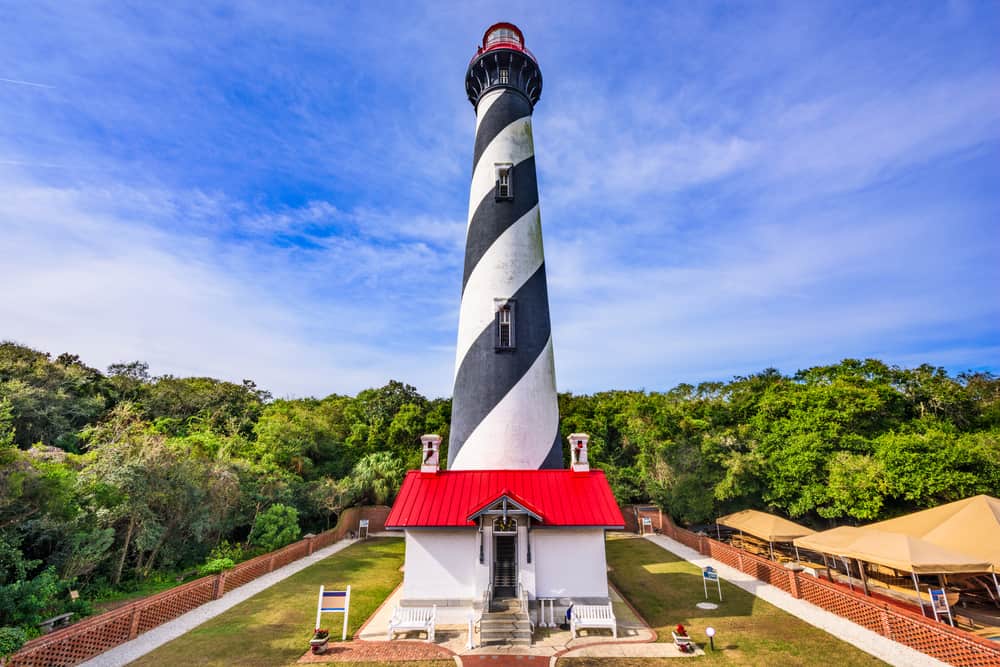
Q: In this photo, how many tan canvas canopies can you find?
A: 3